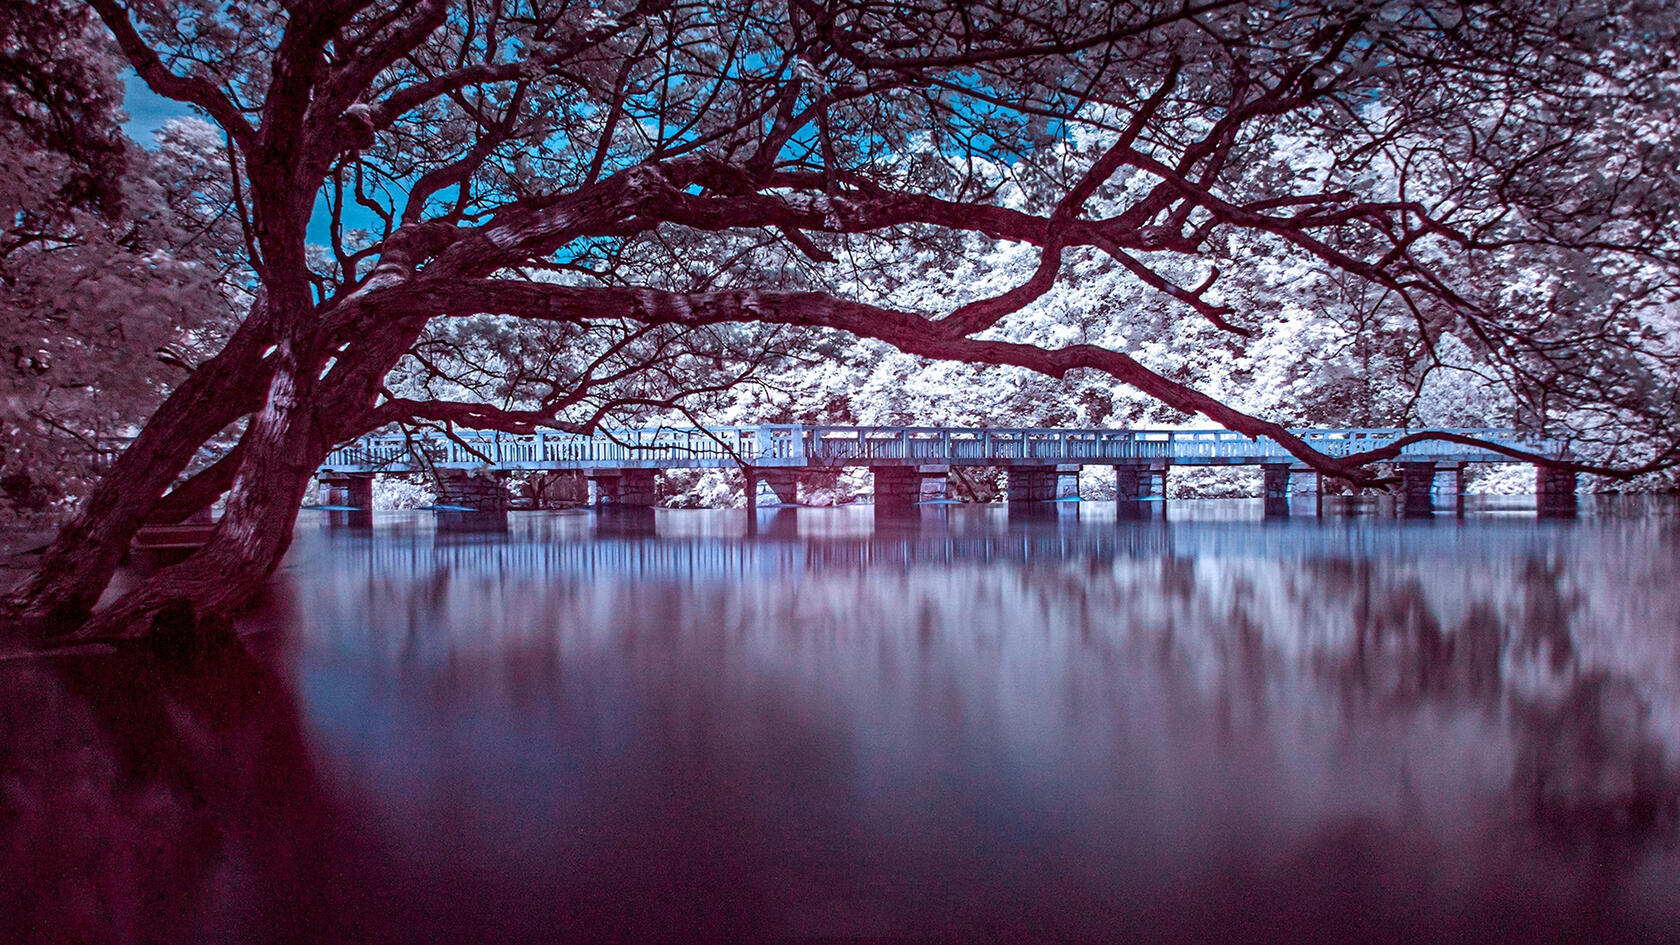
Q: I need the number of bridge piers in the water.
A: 10